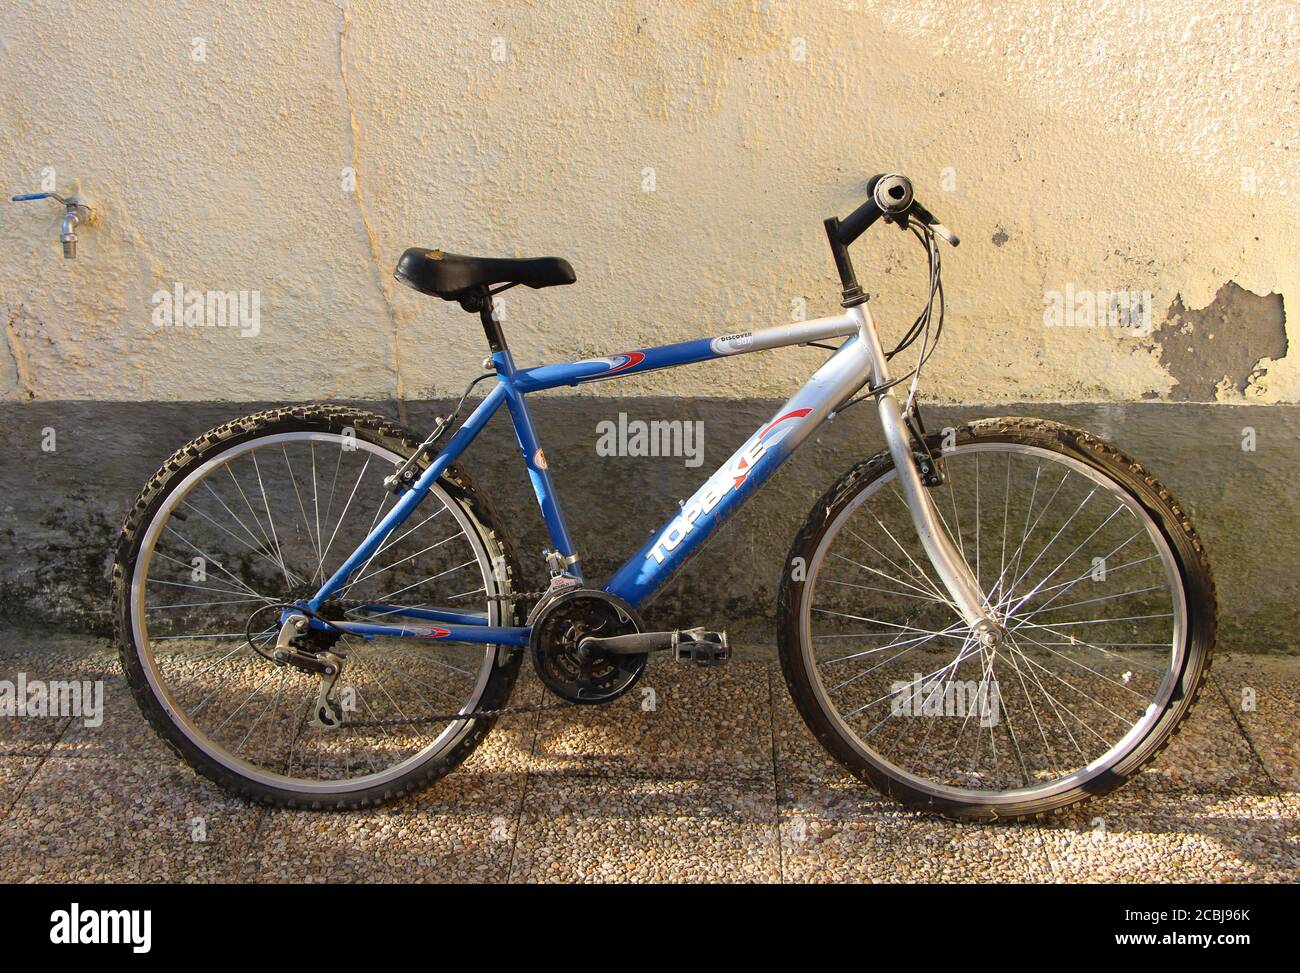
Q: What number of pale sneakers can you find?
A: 0